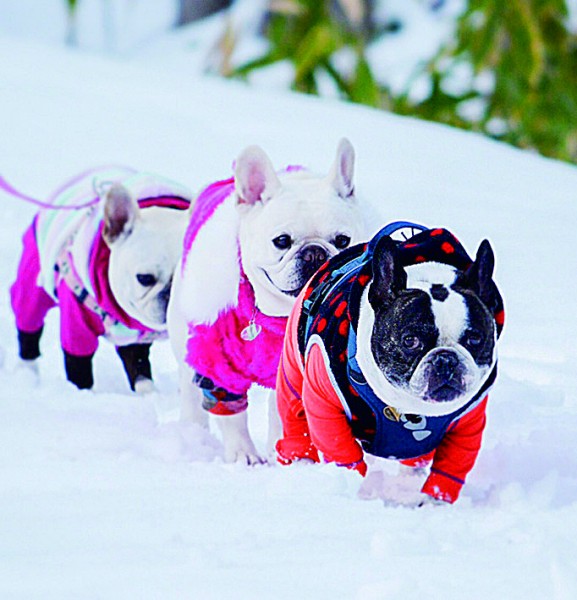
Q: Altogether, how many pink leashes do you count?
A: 1